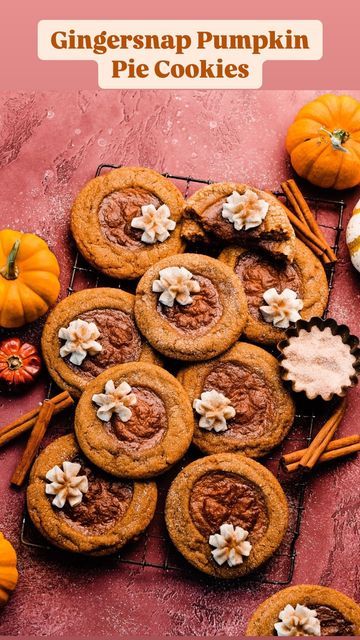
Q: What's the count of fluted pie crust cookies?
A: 0